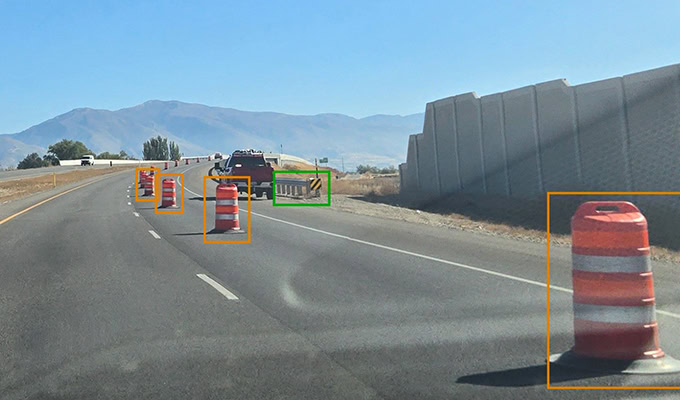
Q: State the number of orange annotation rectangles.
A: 4